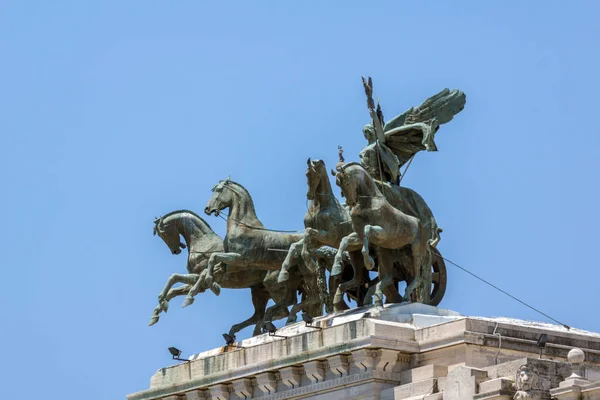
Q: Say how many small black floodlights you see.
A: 5